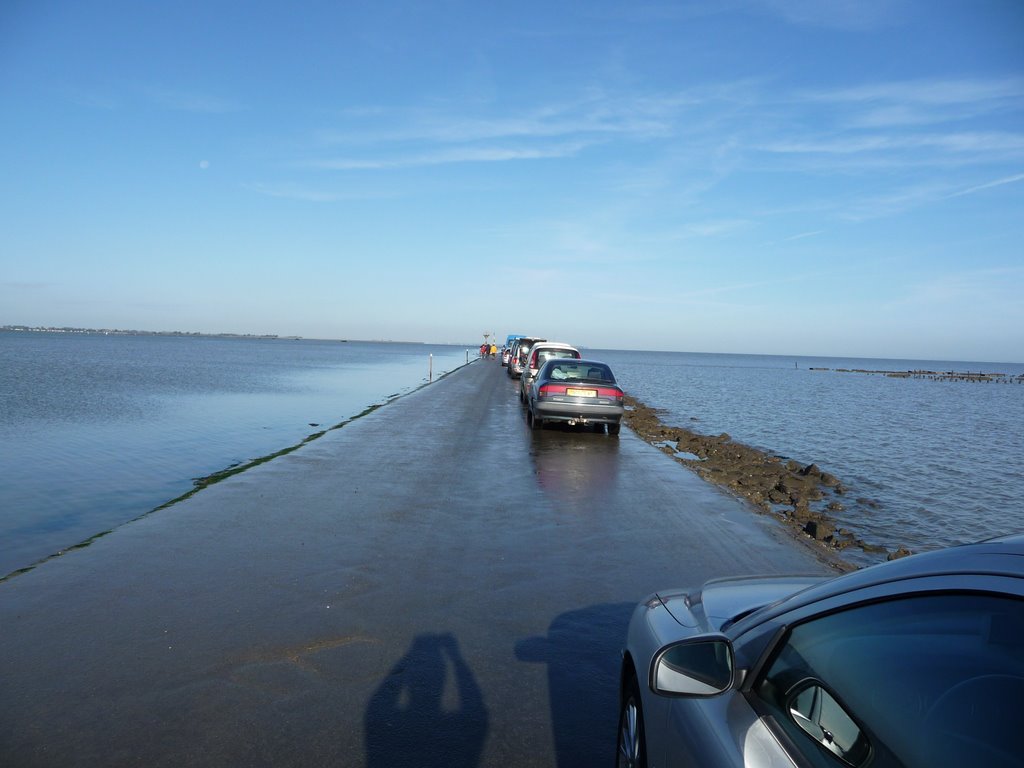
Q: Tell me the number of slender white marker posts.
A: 2